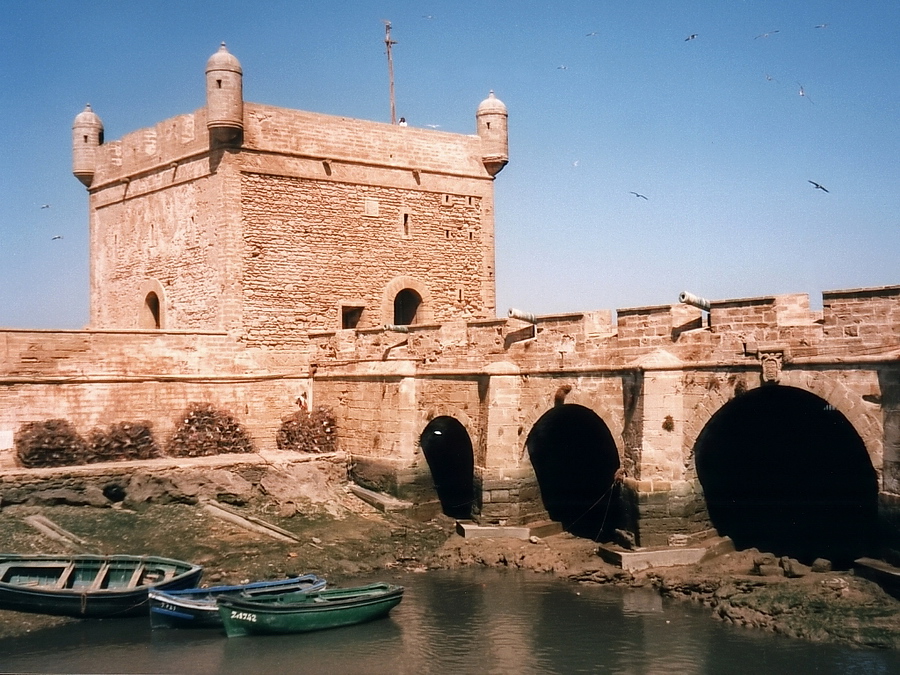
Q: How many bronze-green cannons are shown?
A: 3